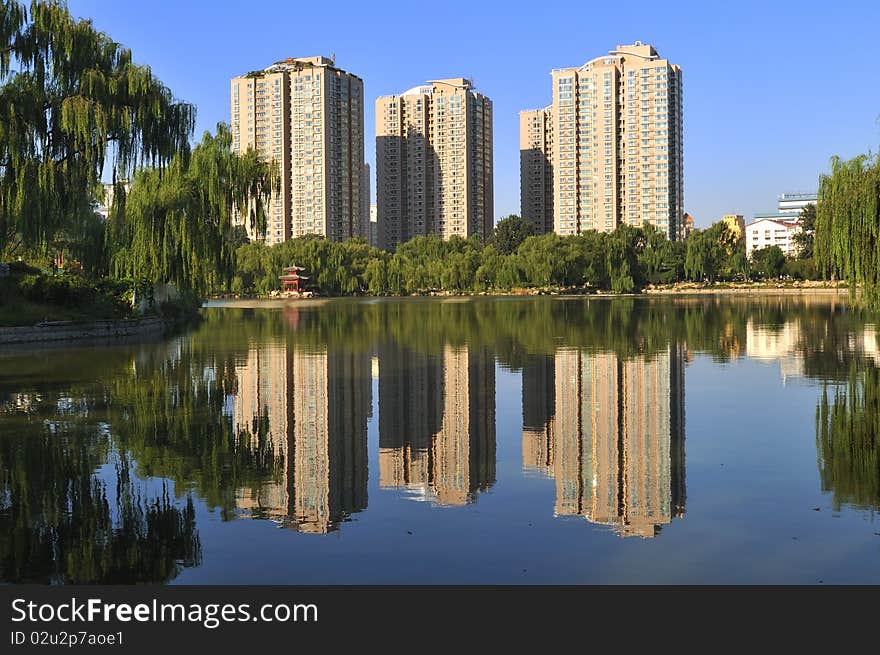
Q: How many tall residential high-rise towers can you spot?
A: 3